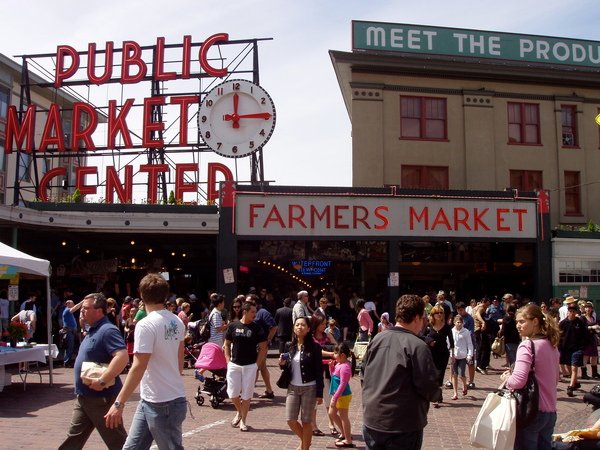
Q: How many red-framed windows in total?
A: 6